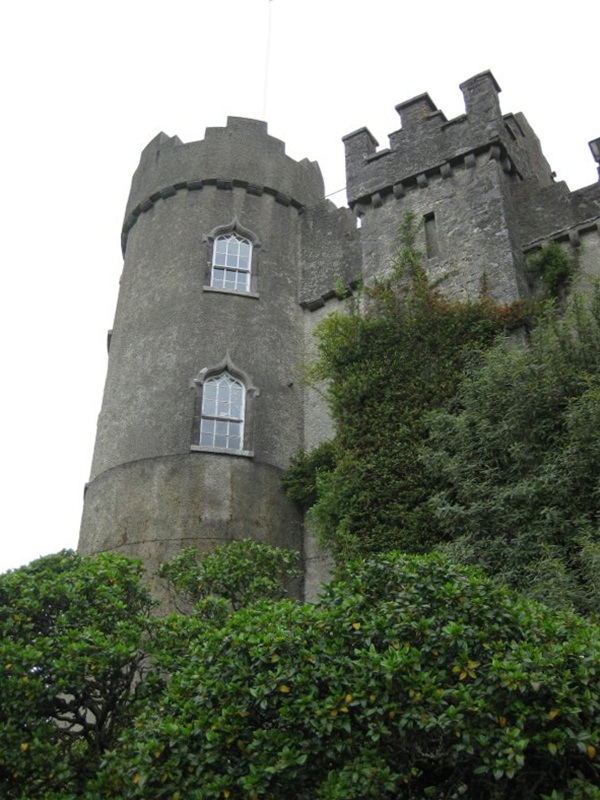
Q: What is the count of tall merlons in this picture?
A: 3